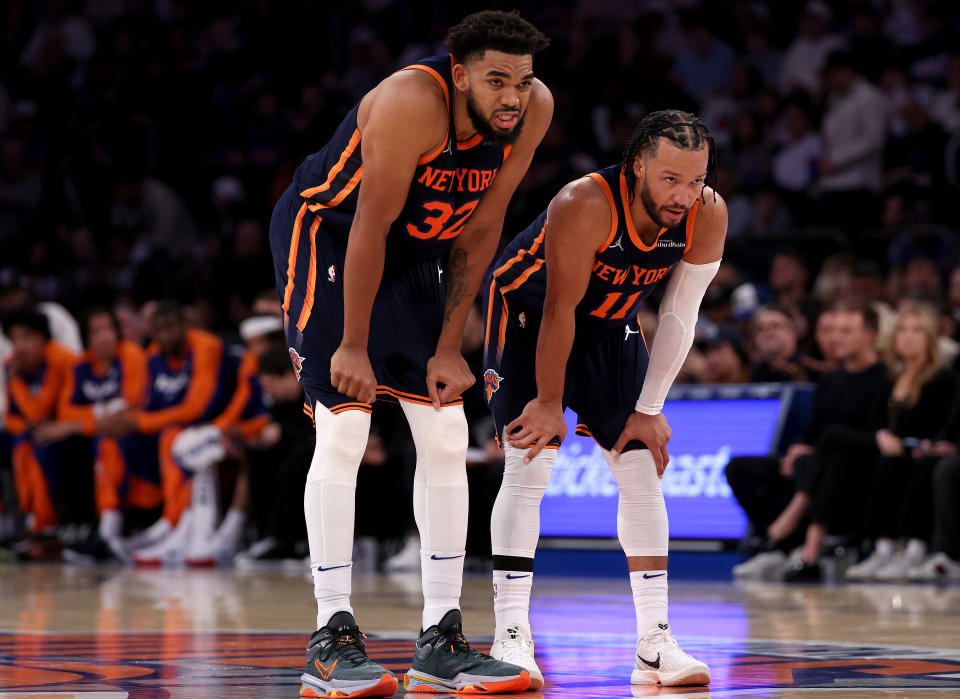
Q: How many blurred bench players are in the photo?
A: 4